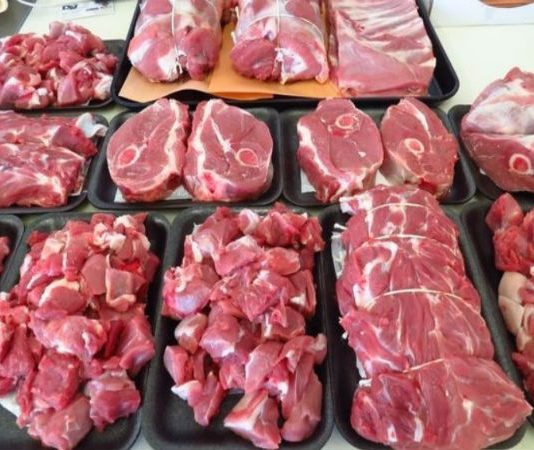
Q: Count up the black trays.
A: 11